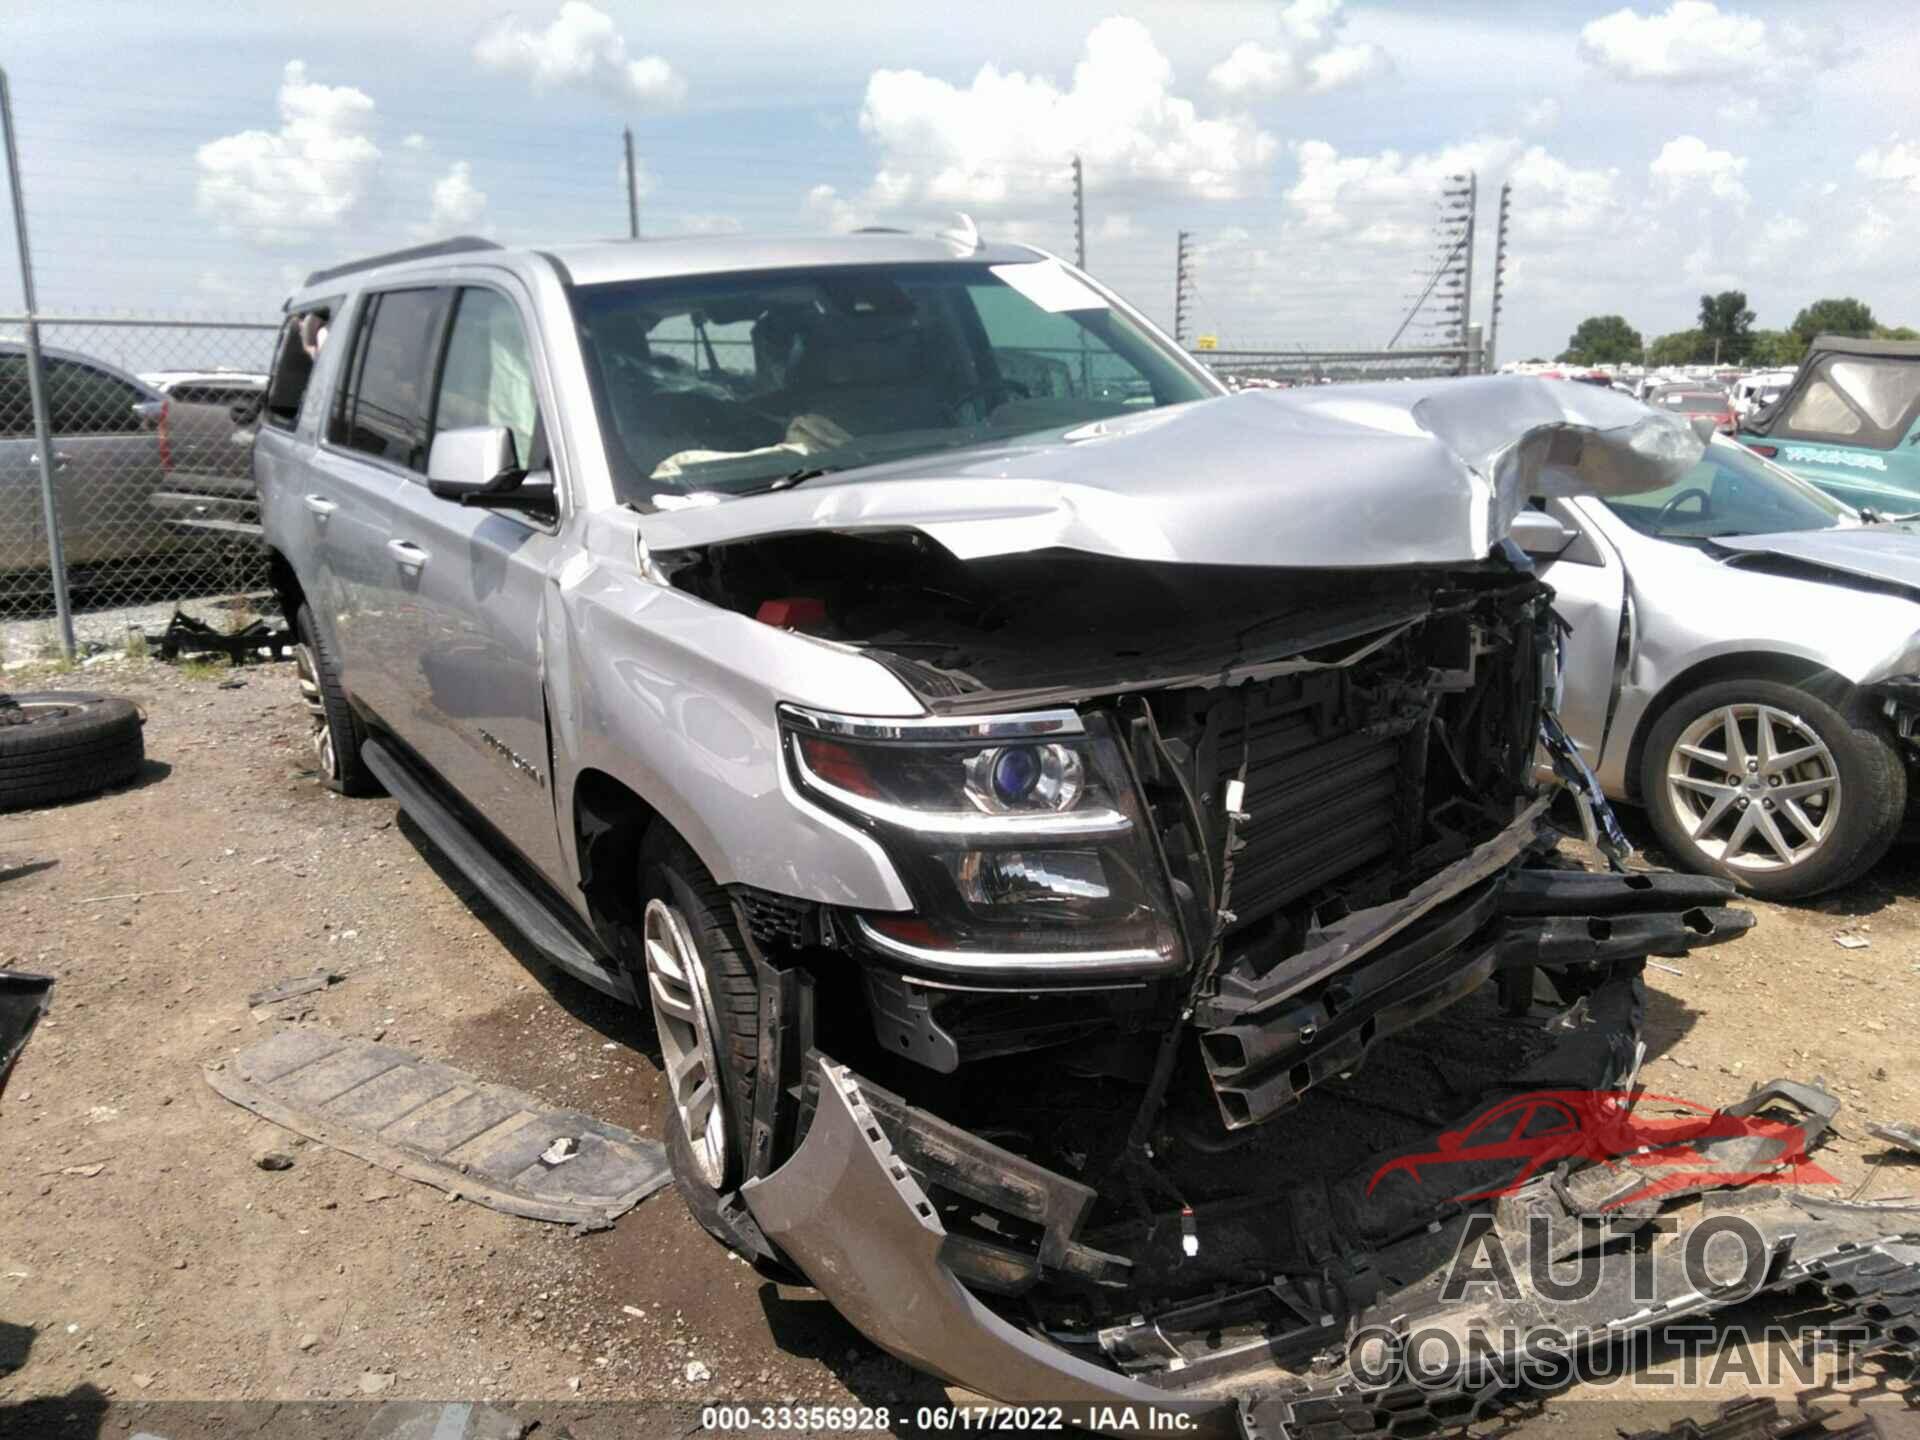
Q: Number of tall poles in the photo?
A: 6